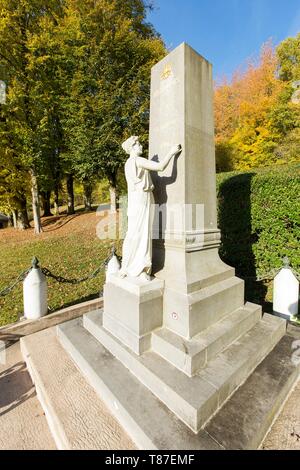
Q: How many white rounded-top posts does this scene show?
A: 3